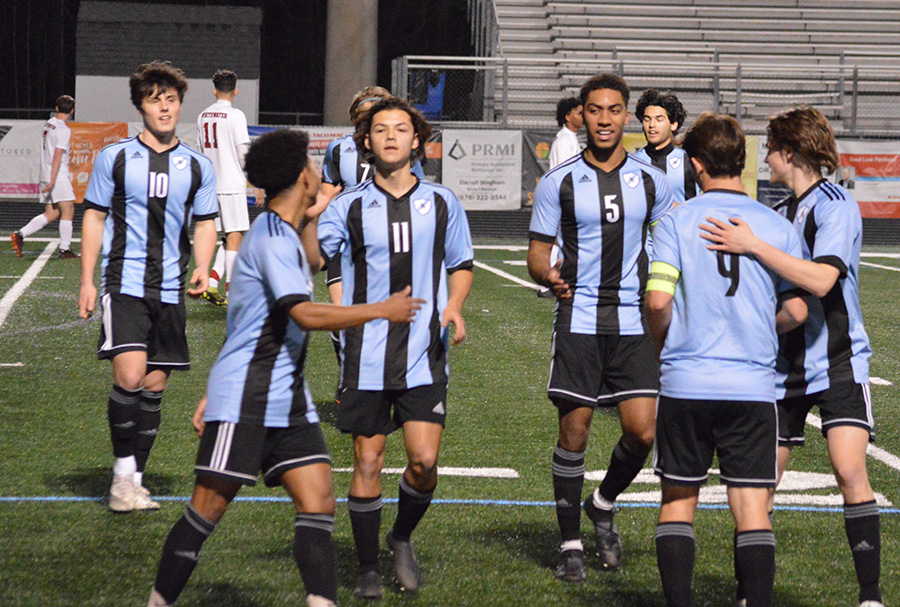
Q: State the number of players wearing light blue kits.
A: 8